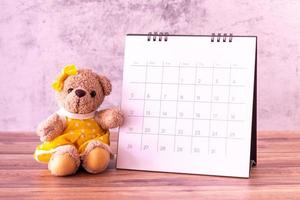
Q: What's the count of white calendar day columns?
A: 7